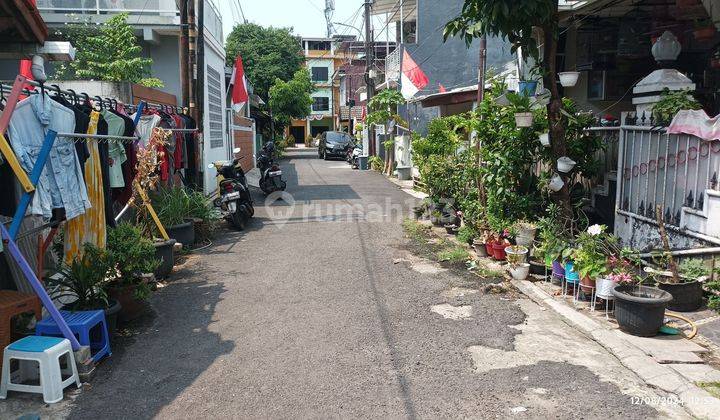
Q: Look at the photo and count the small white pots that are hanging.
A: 5